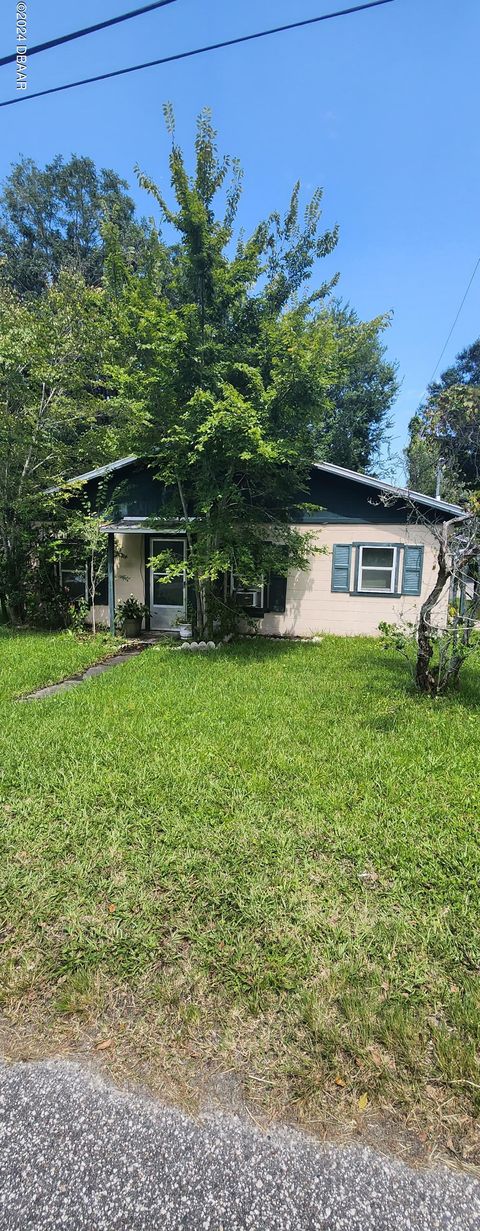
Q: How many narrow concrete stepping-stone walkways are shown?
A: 1